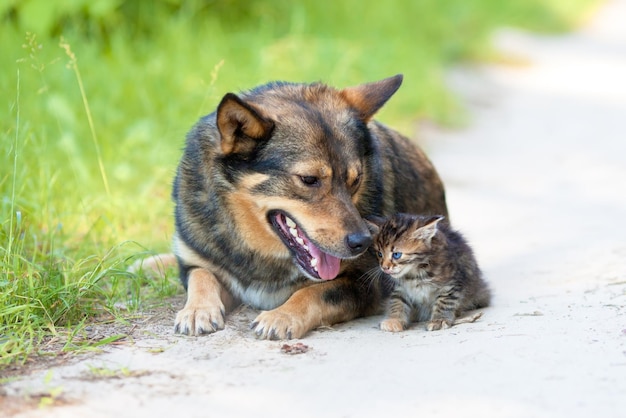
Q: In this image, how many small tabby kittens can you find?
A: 1